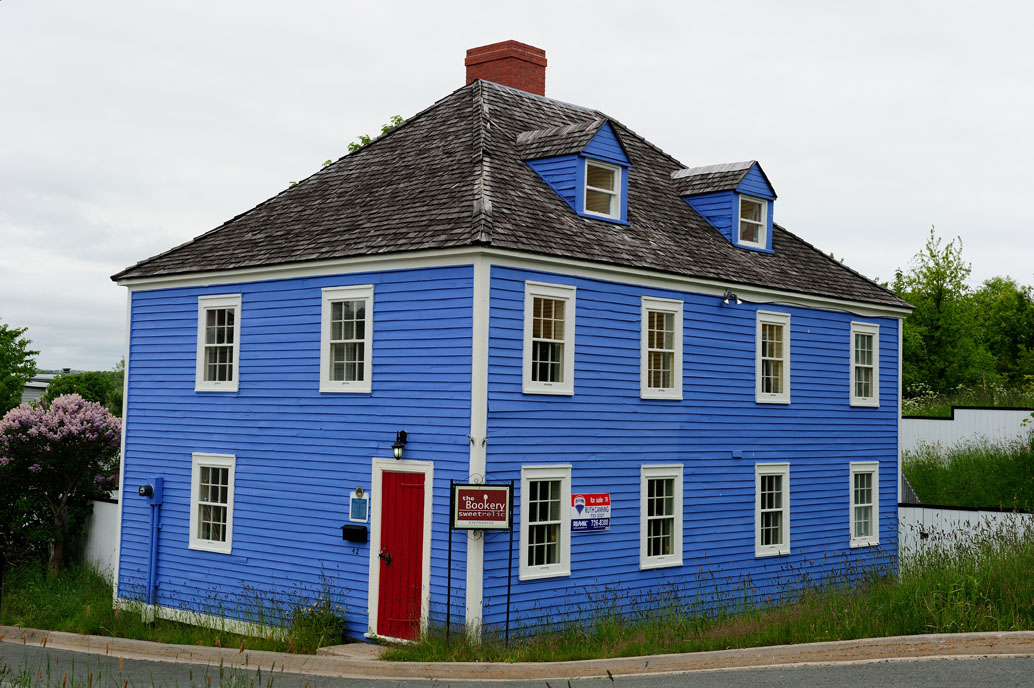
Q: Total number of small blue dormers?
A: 2